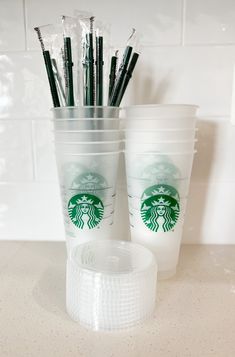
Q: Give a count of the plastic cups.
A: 10